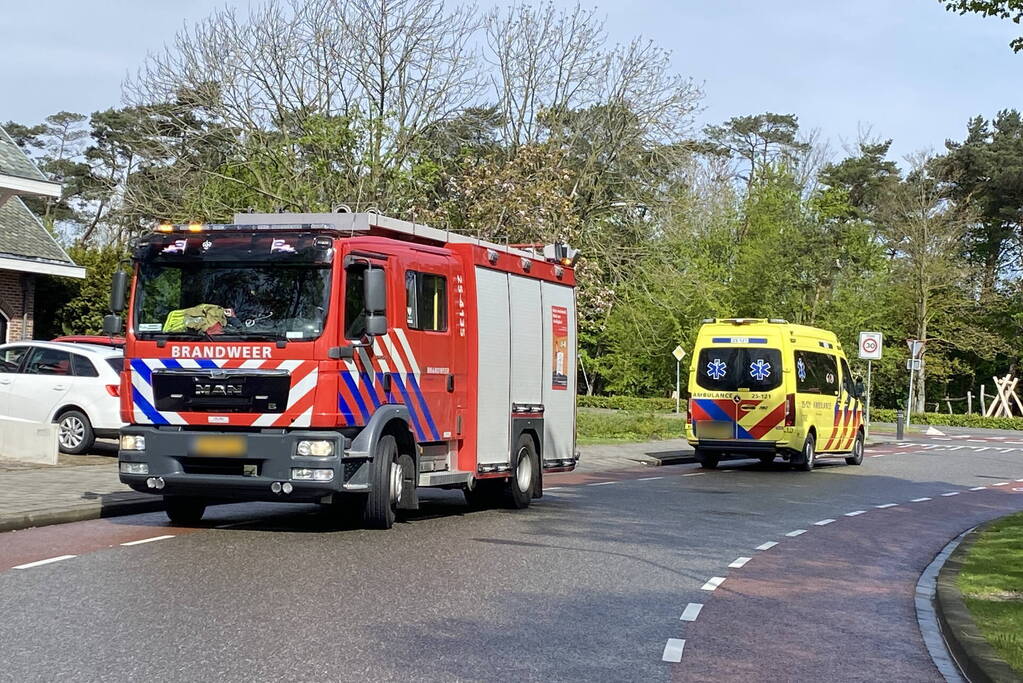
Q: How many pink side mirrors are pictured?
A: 0